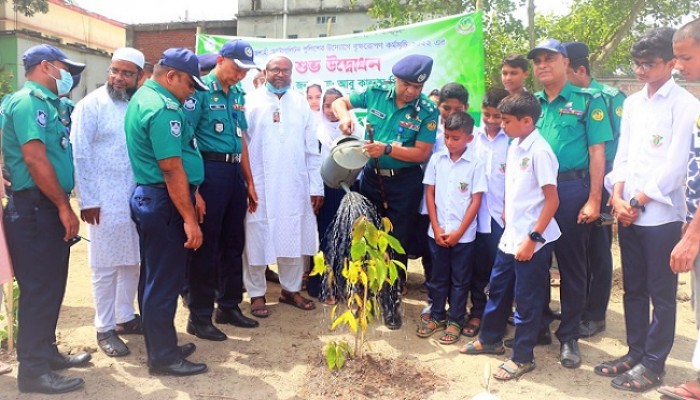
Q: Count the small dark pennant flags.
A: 0